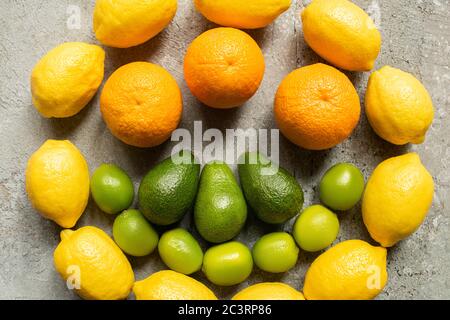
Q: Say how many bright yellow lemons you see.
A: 11